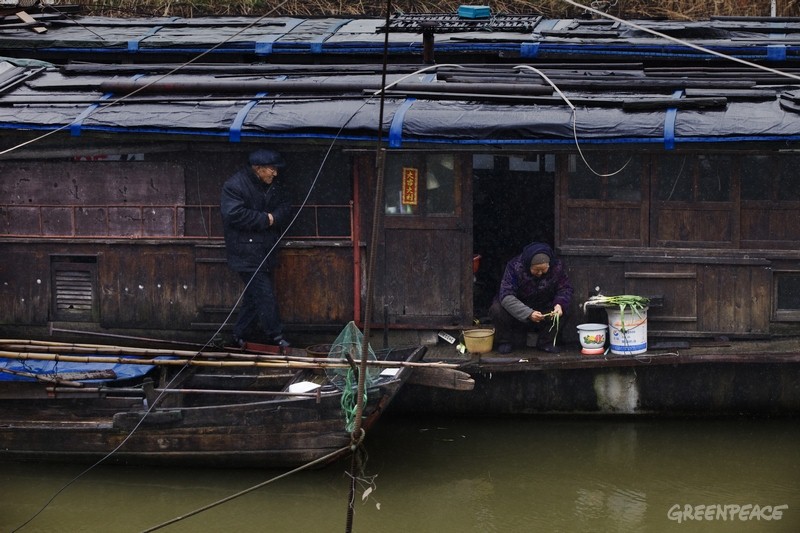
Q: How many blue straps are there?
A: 9